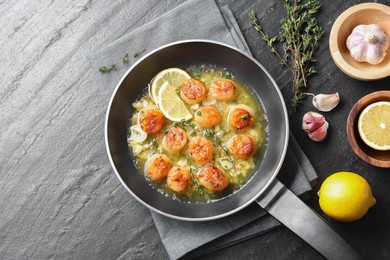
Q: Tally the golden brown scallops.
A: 11